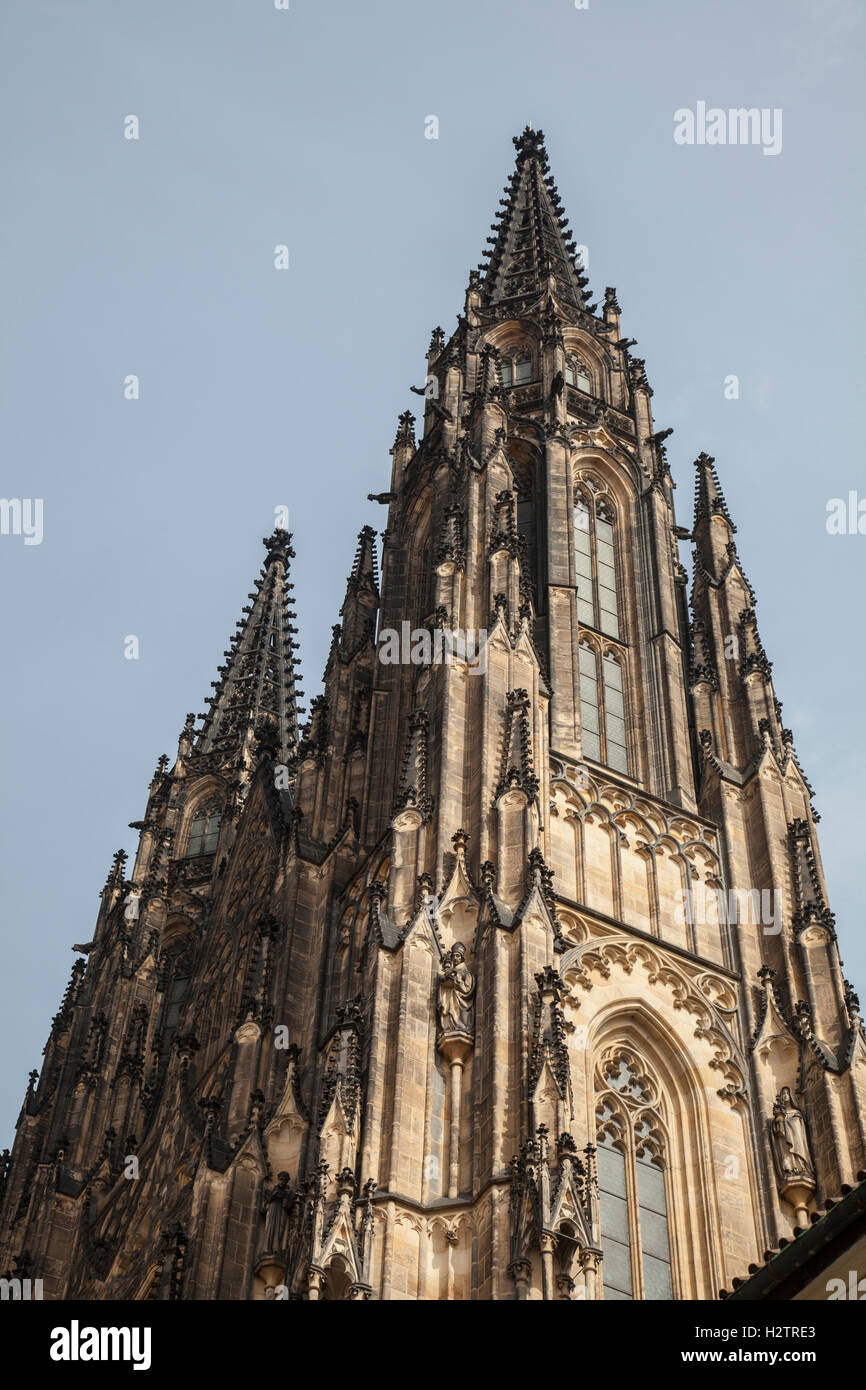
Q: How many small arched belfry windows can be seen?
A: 3